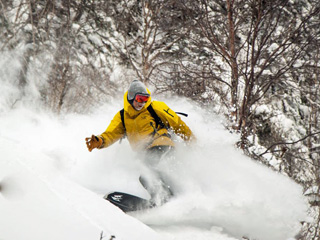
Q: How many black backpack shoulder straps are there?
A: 2